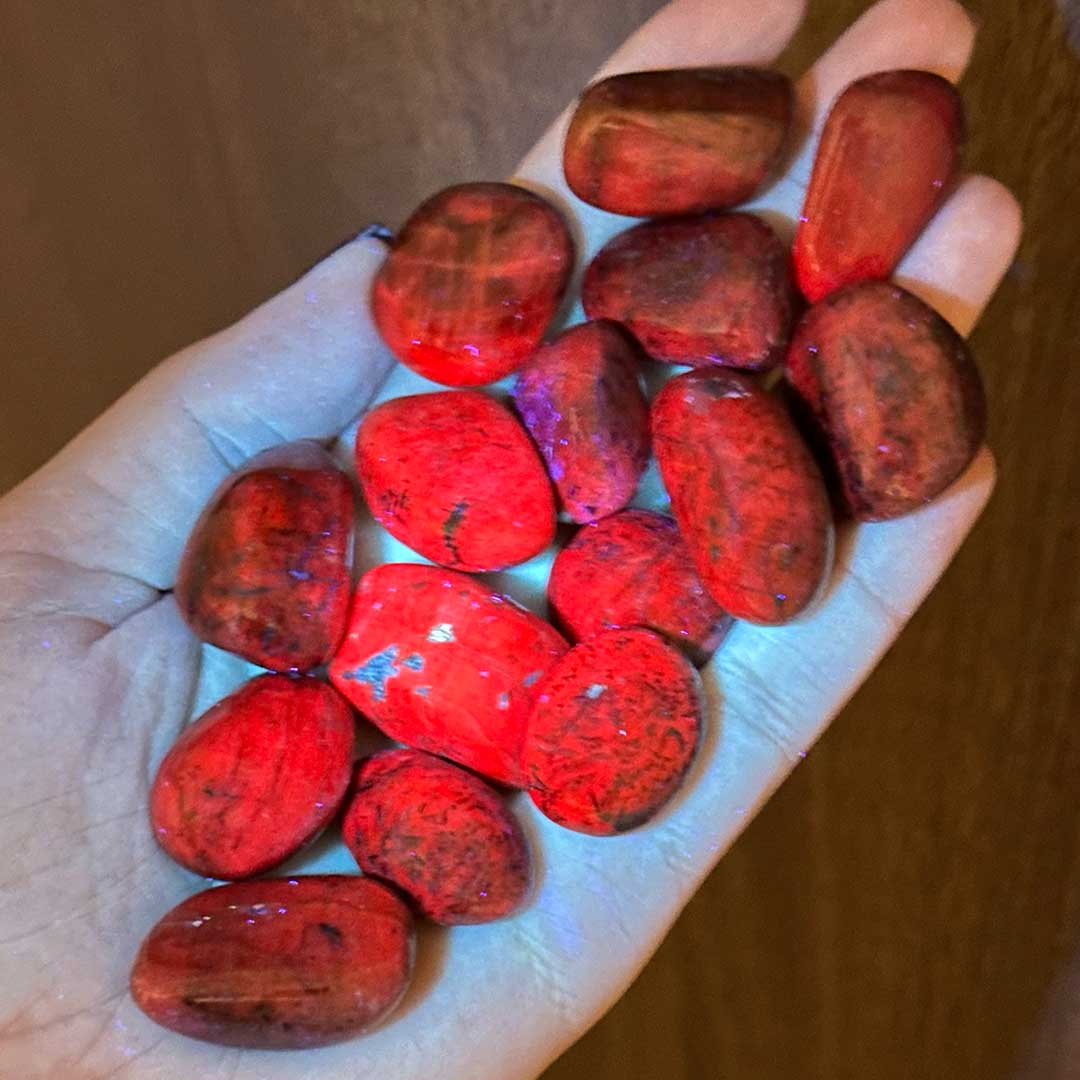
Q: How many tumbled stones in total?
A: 15